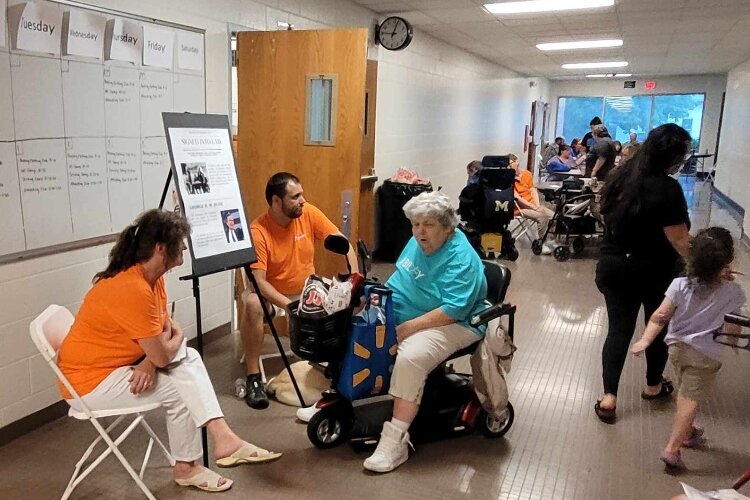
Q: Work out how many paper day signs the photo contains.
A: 5